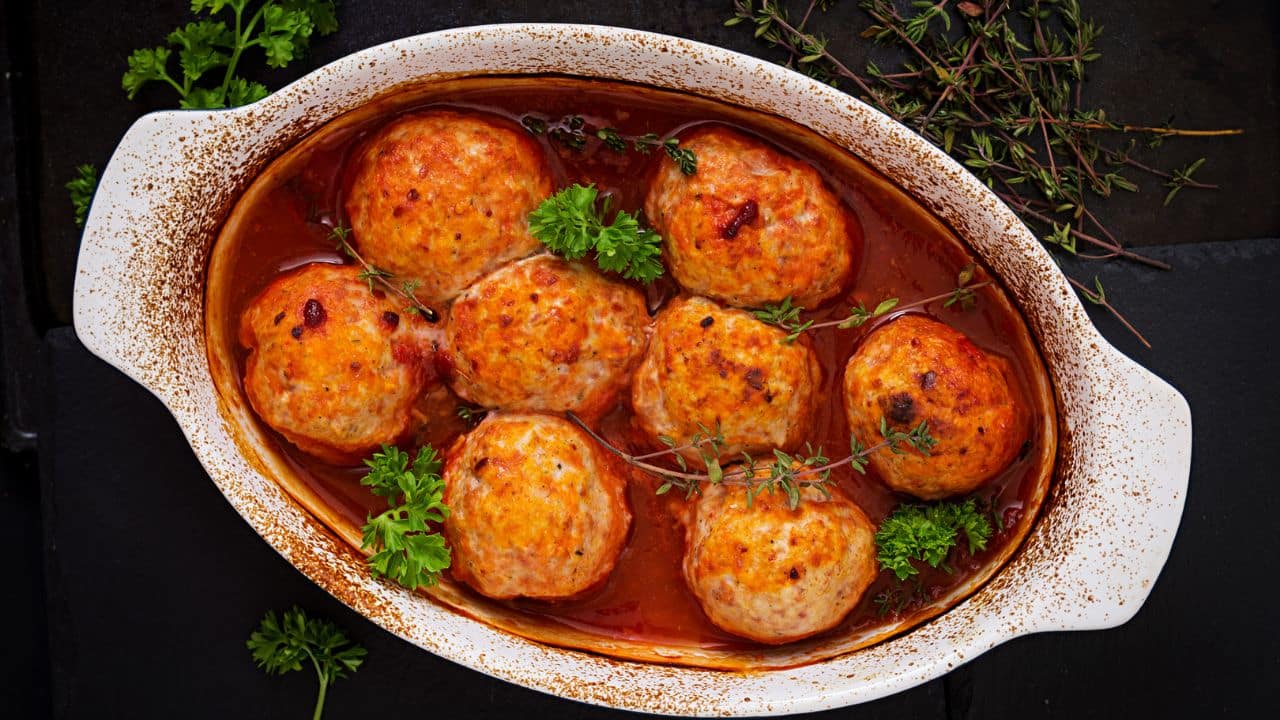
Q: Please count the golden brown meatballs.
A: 8